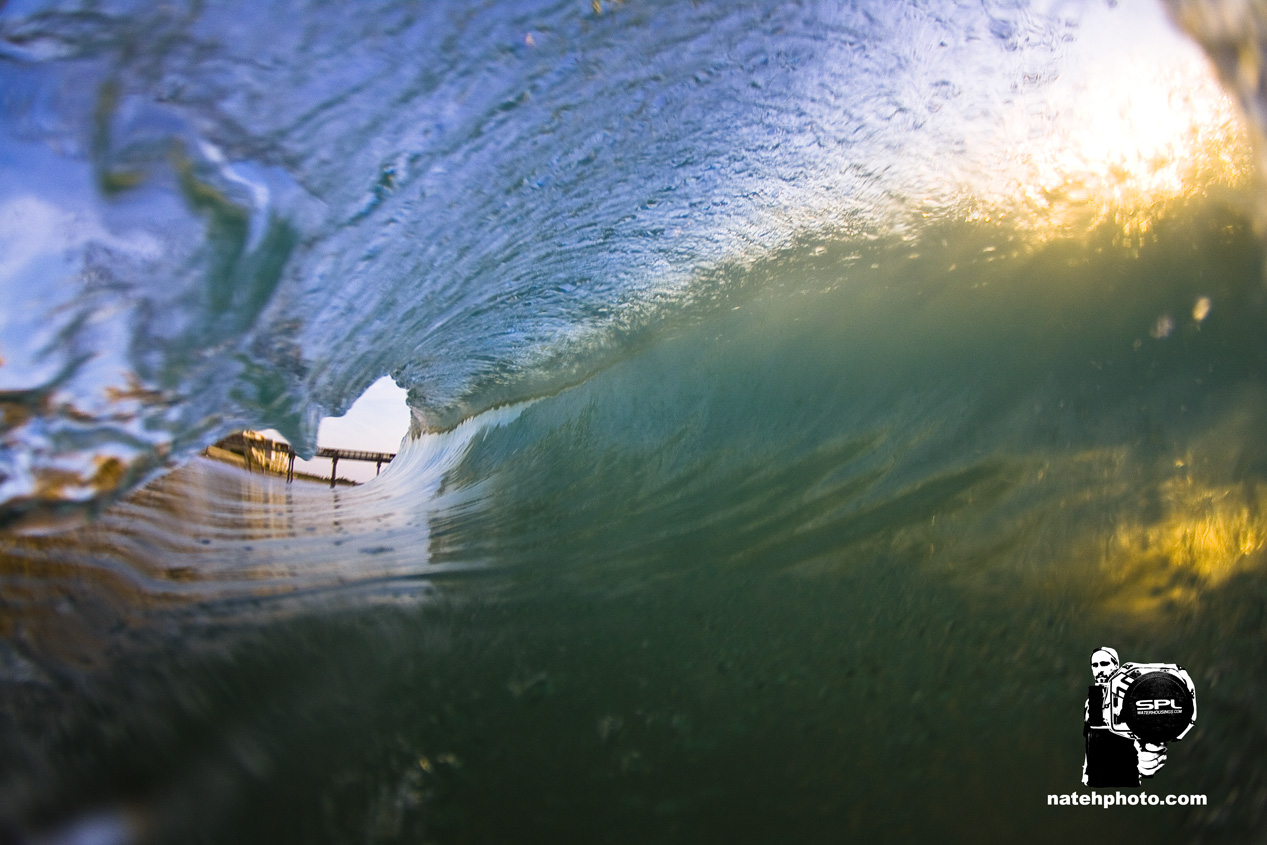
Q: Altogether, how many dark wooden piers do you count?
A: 1